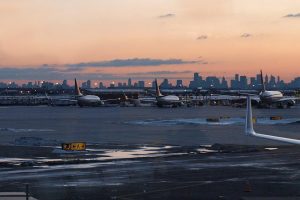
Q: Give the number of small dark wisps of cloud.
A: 4